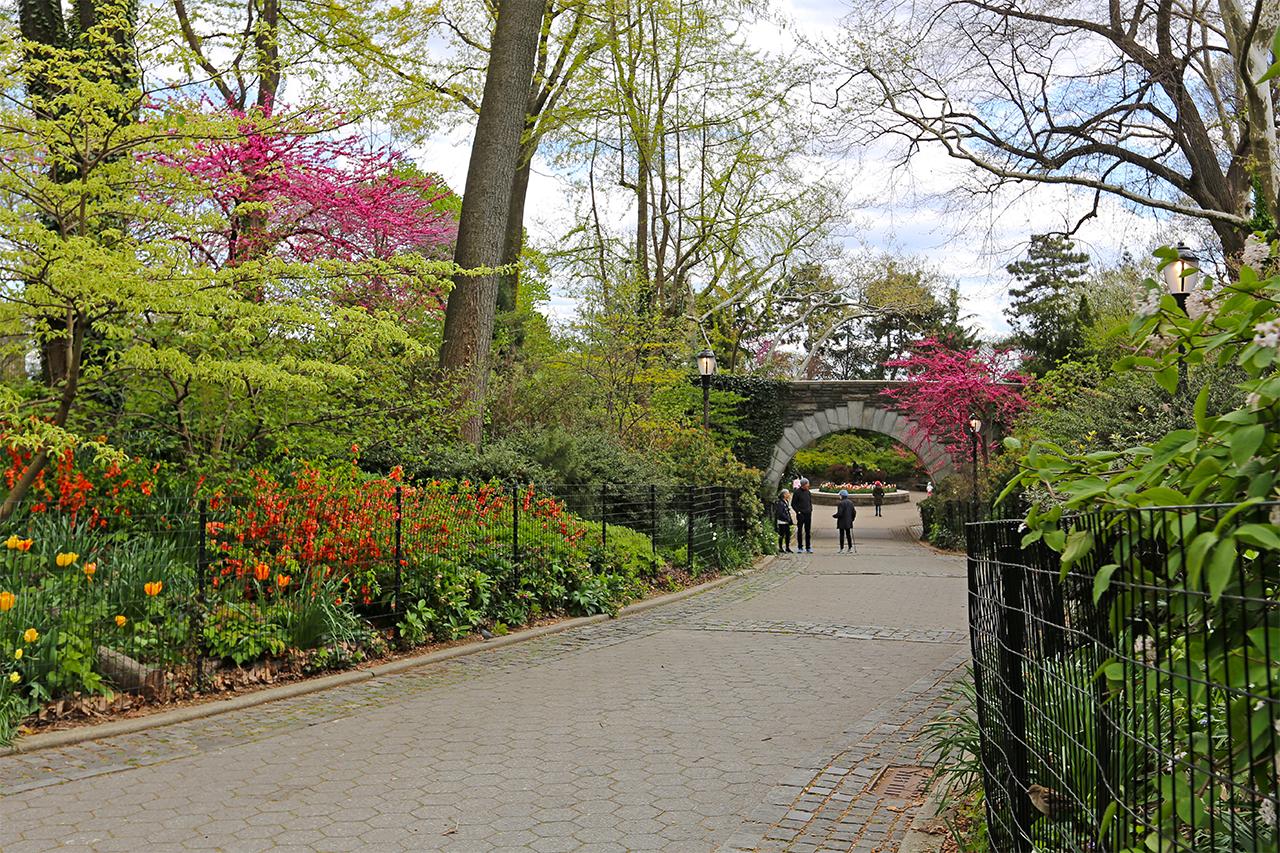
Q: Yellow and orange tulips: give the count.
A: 12